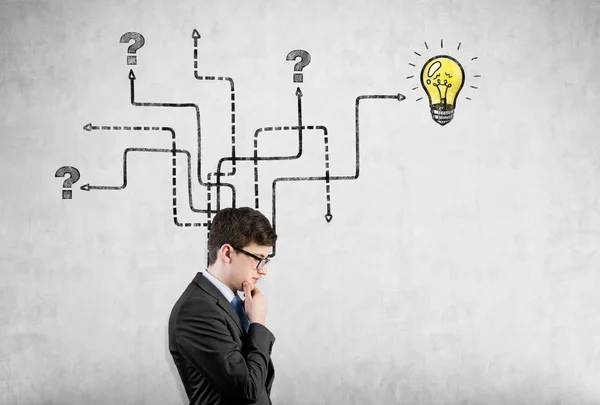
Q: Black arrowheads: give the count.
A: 7